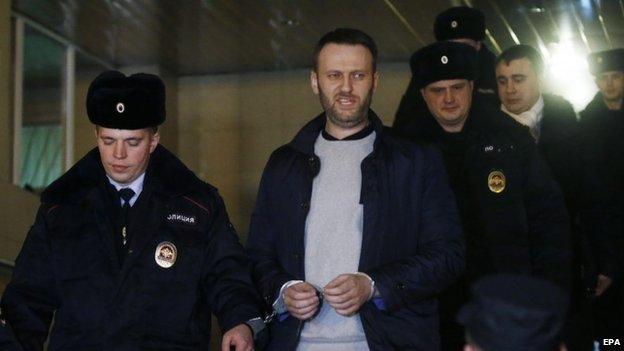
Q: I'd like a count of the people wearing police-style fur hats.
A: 4